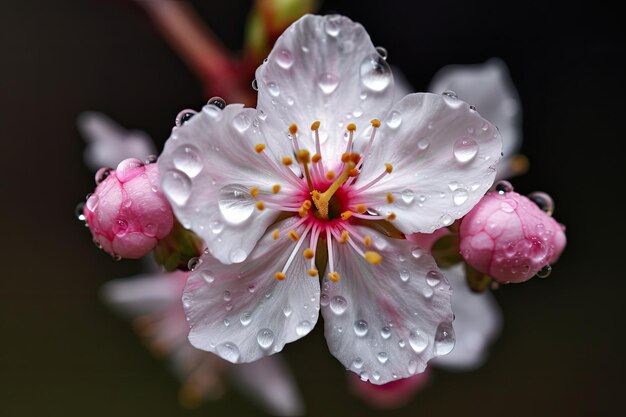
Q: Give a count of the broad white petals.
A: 5